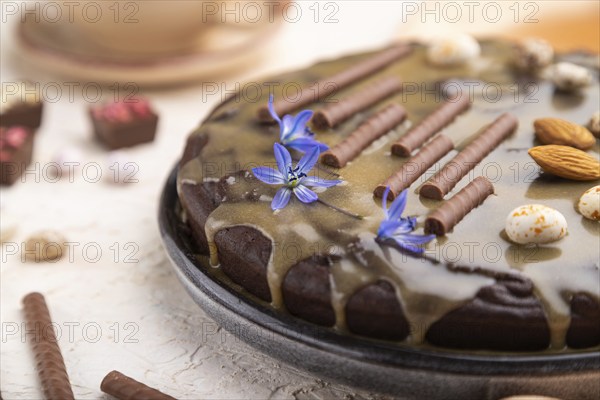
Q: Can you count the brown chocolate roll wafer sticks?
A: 9